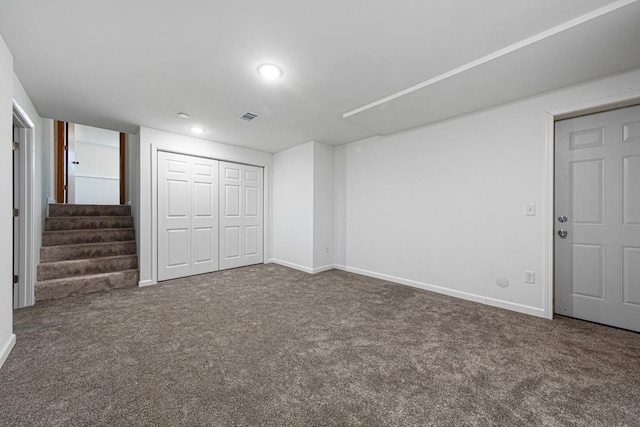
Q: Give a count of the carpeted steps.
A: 6